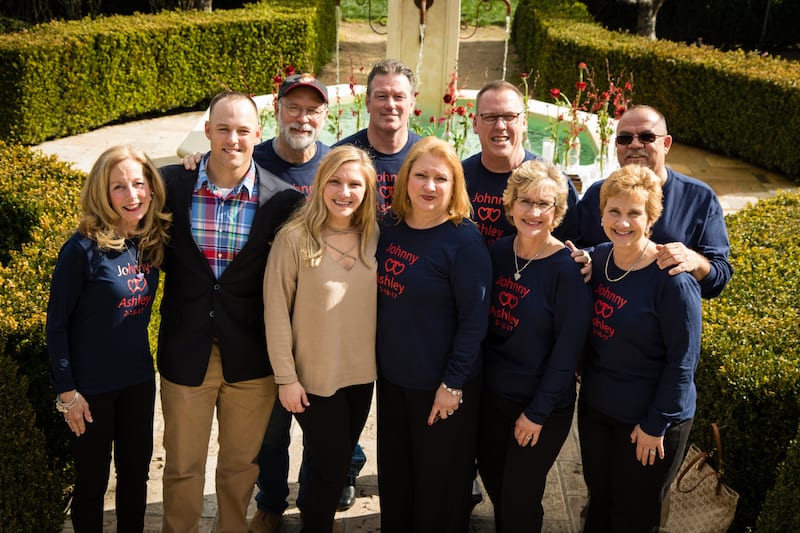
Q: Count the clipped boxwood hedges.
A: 4